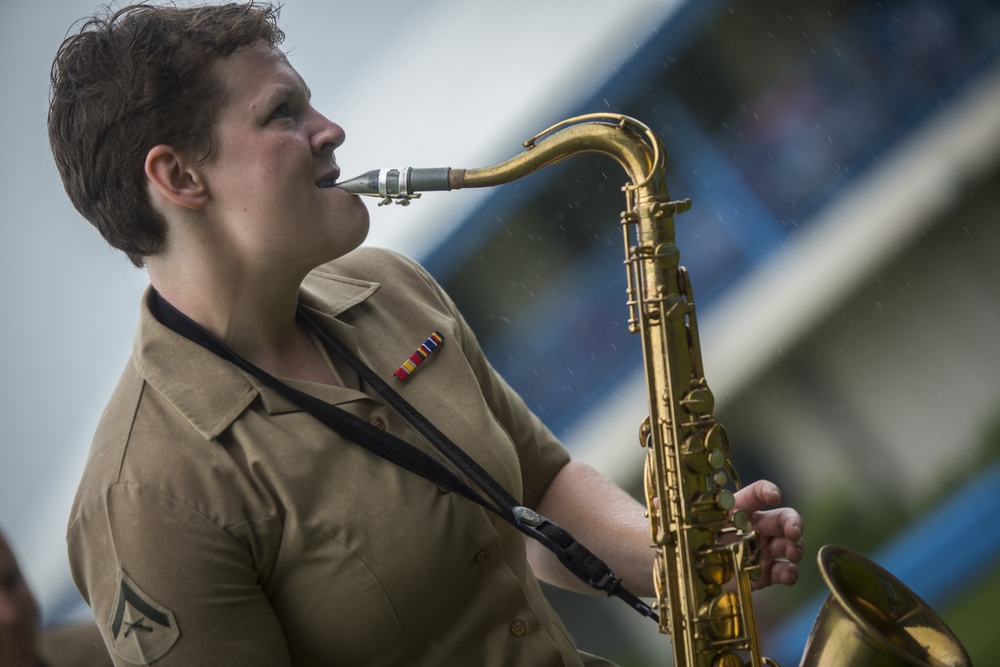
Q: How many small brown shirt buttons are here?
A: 3